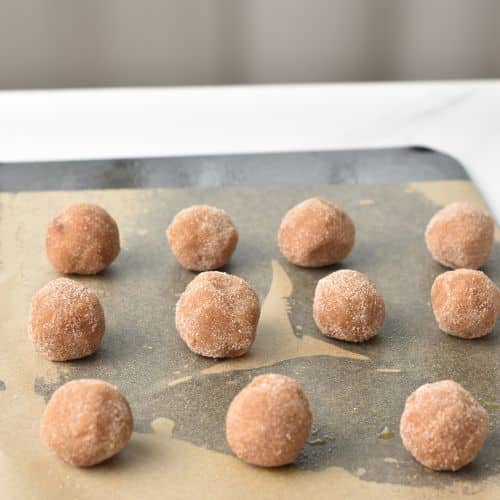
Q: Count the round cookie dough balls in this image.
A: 11